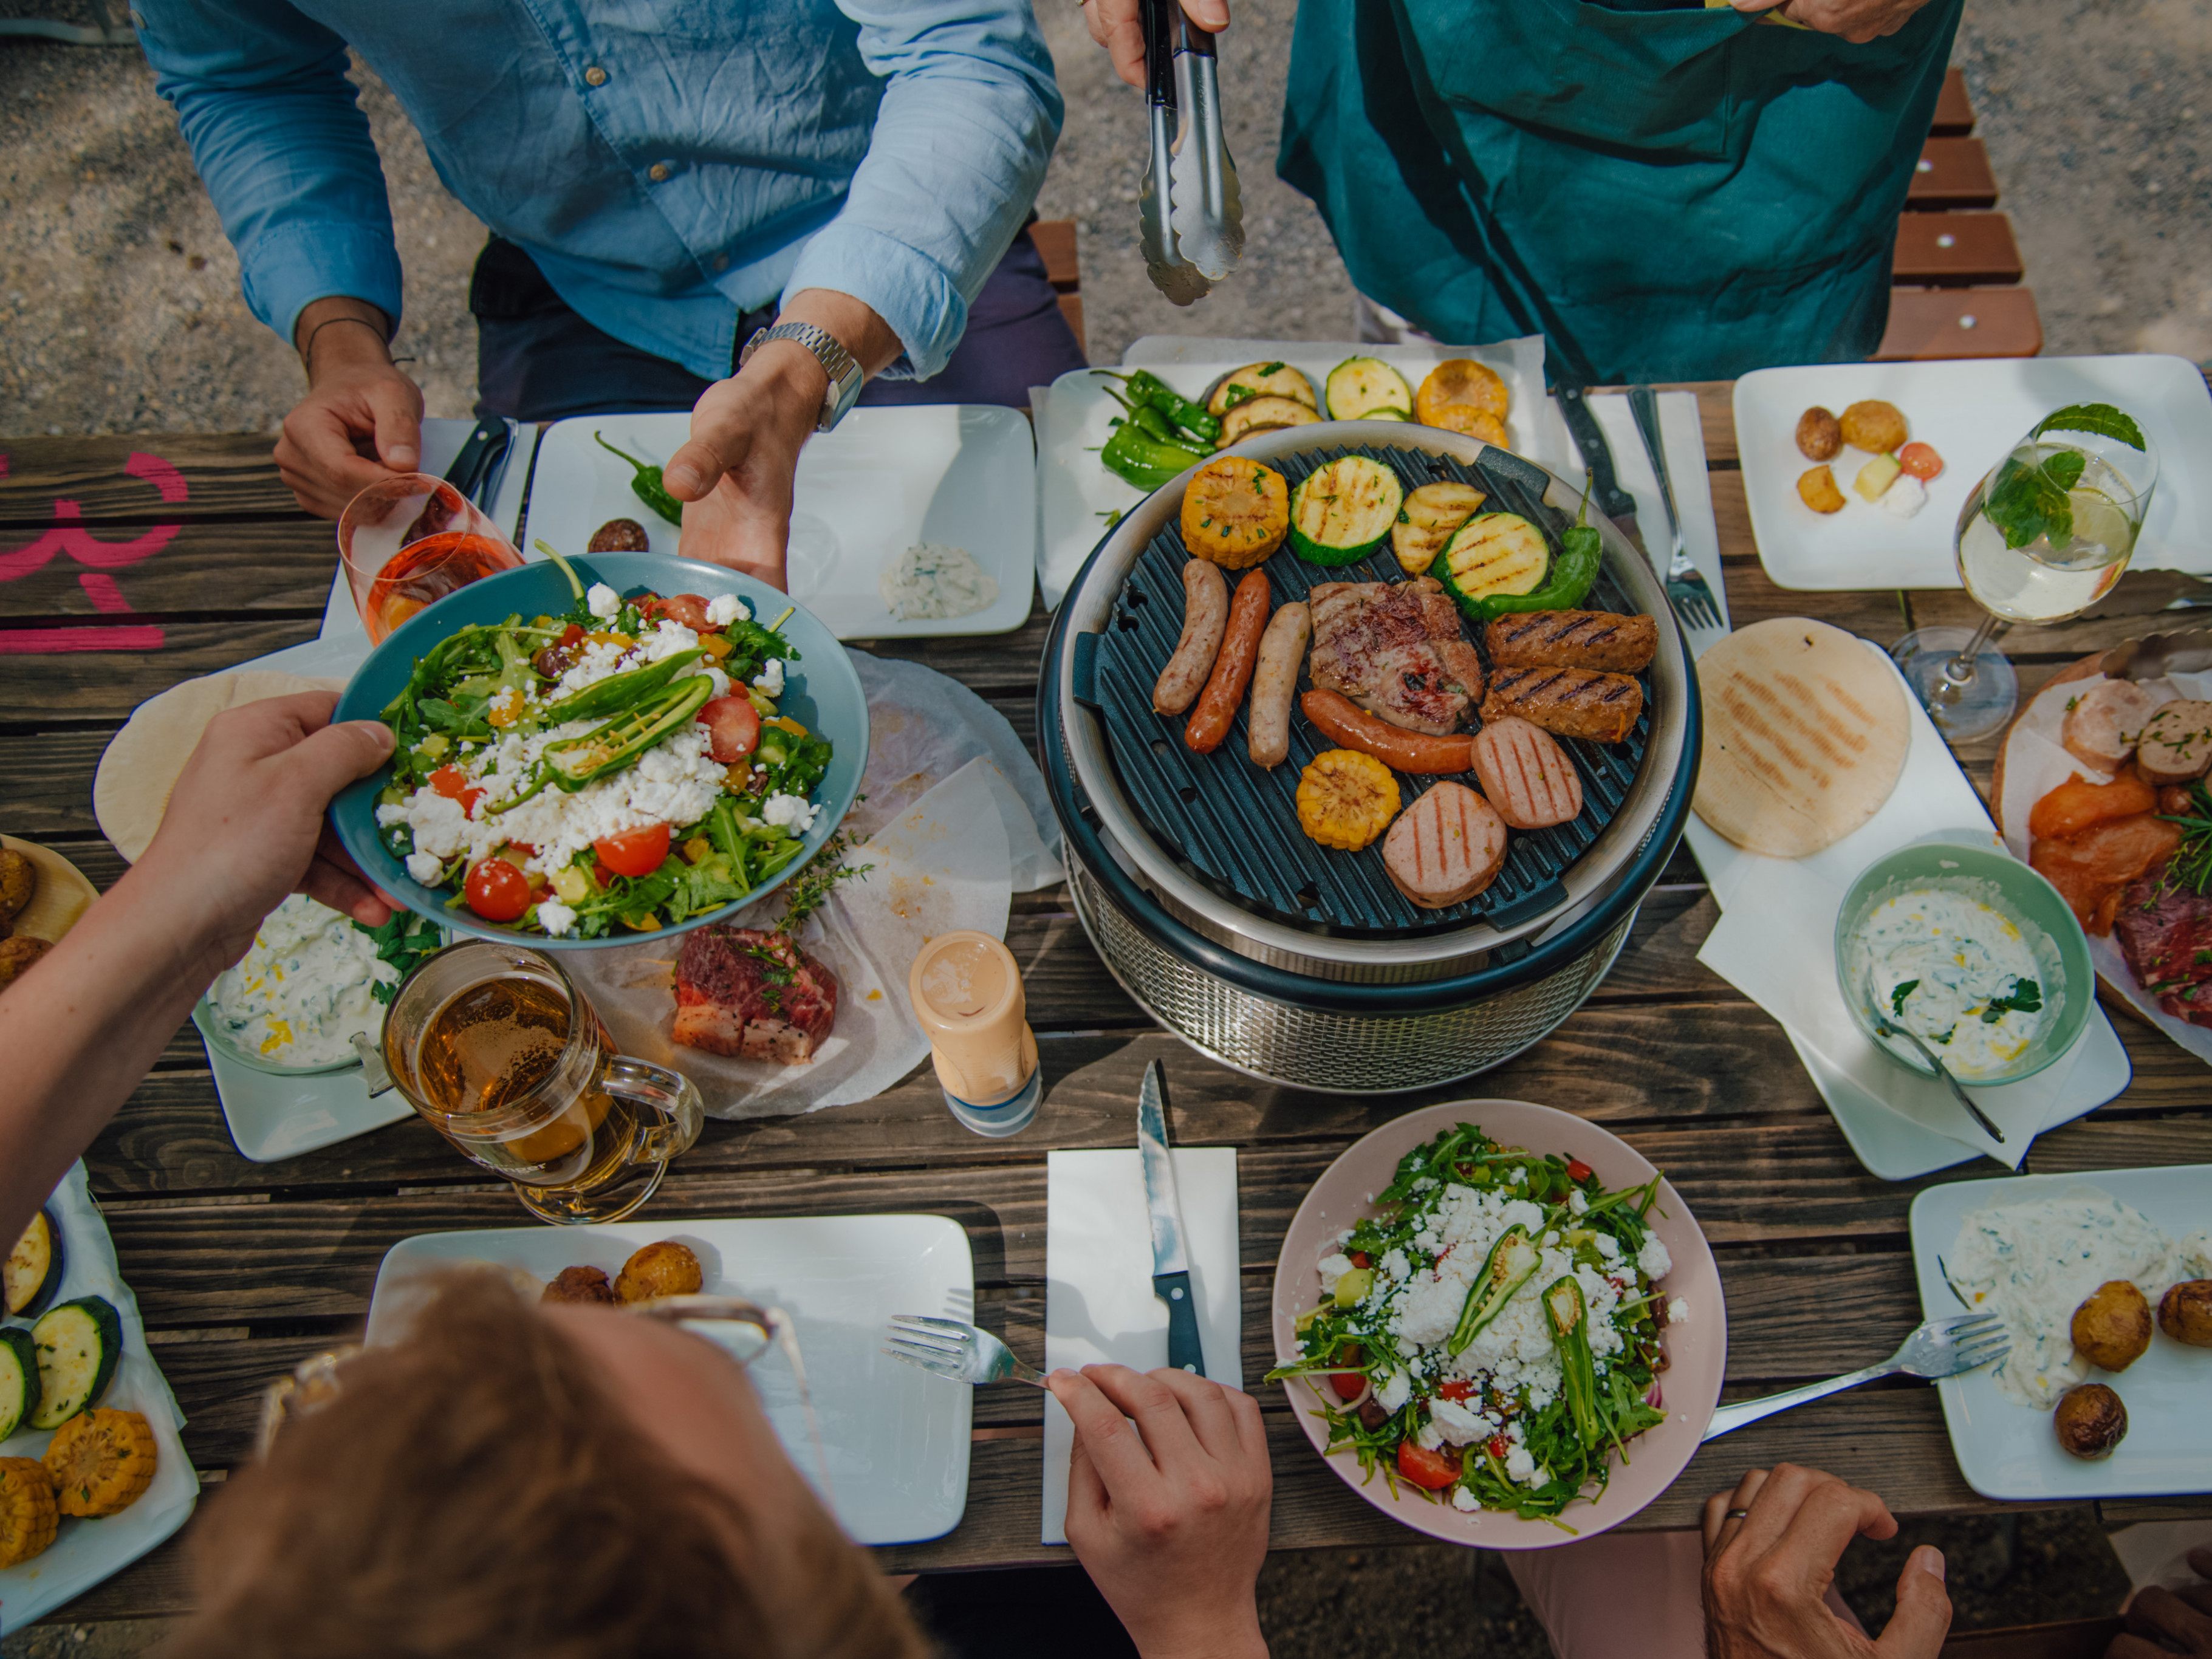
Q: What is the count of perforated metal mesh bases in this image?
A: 1